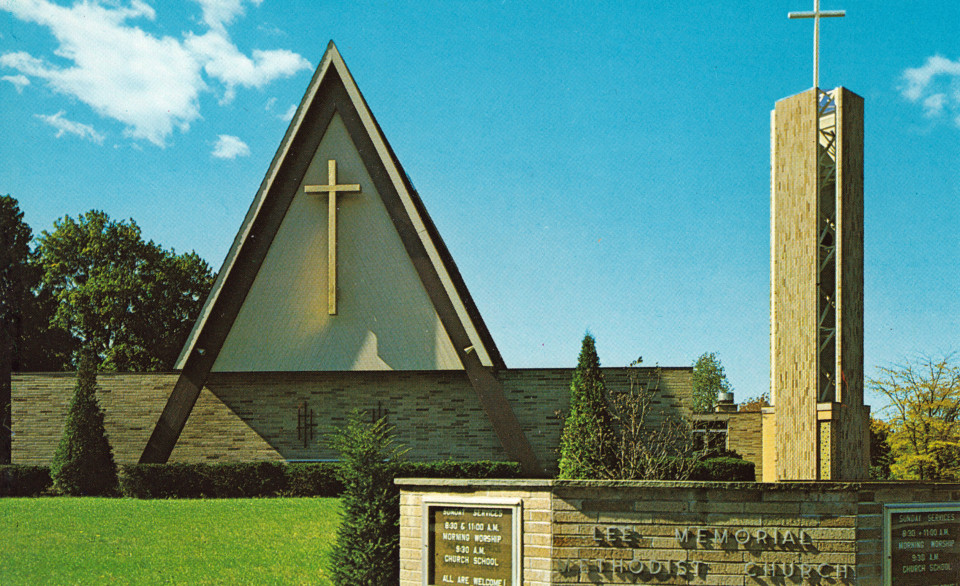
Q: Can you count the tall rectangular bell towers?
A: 1